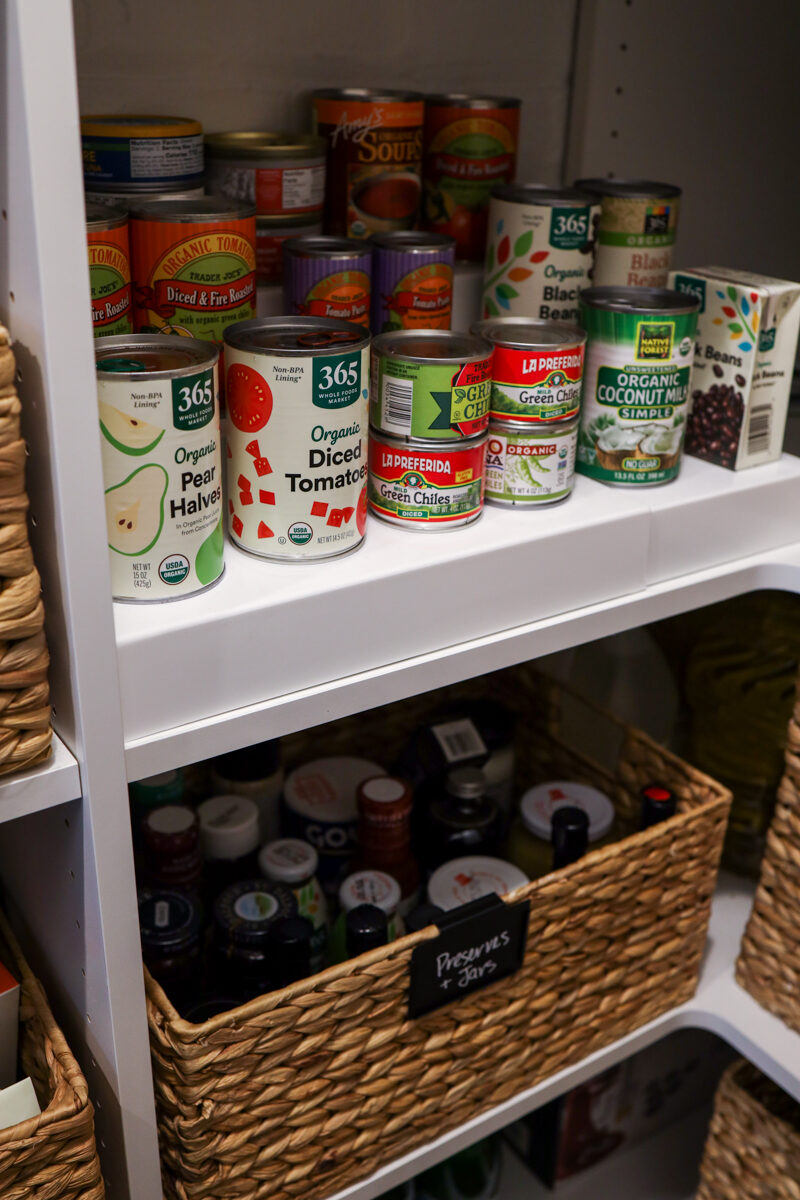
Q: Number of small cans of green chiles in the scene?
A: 4